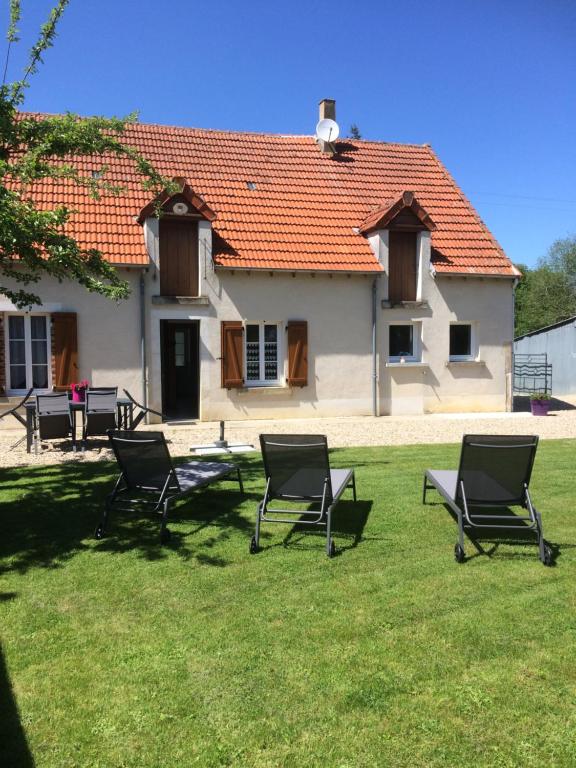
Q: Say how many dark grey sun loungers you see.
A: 3